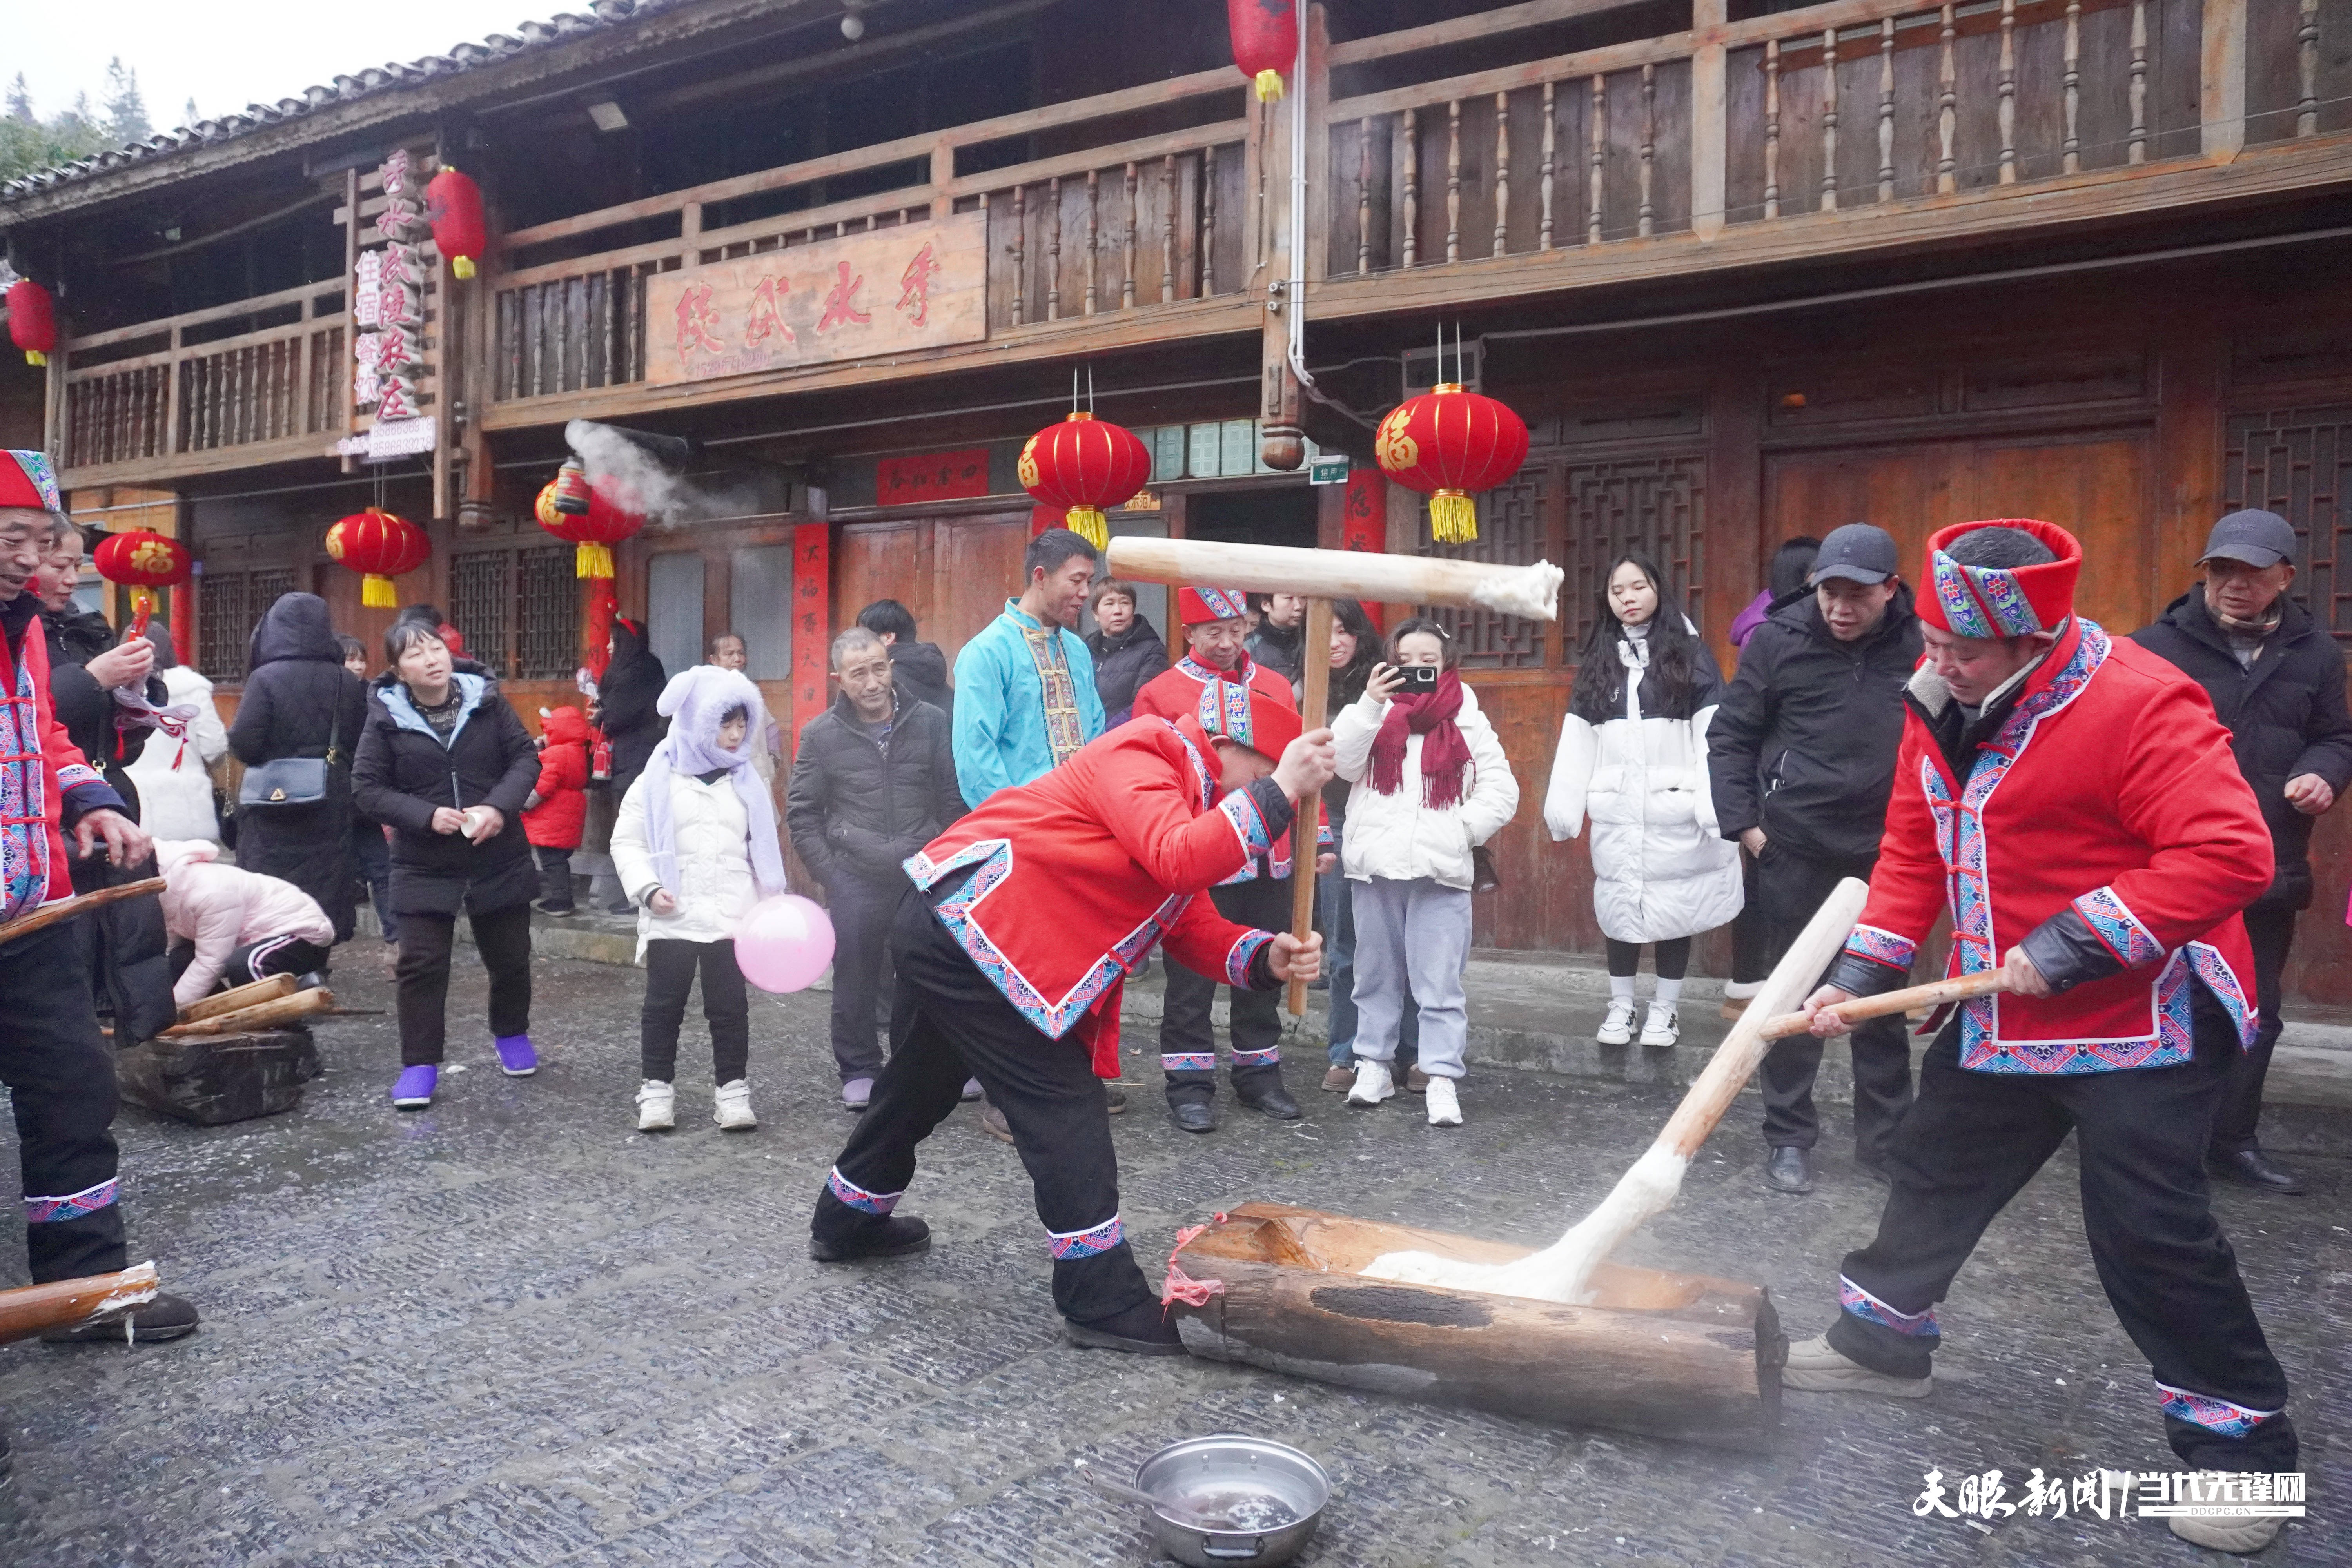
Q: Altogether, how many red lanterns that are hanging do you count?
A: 8